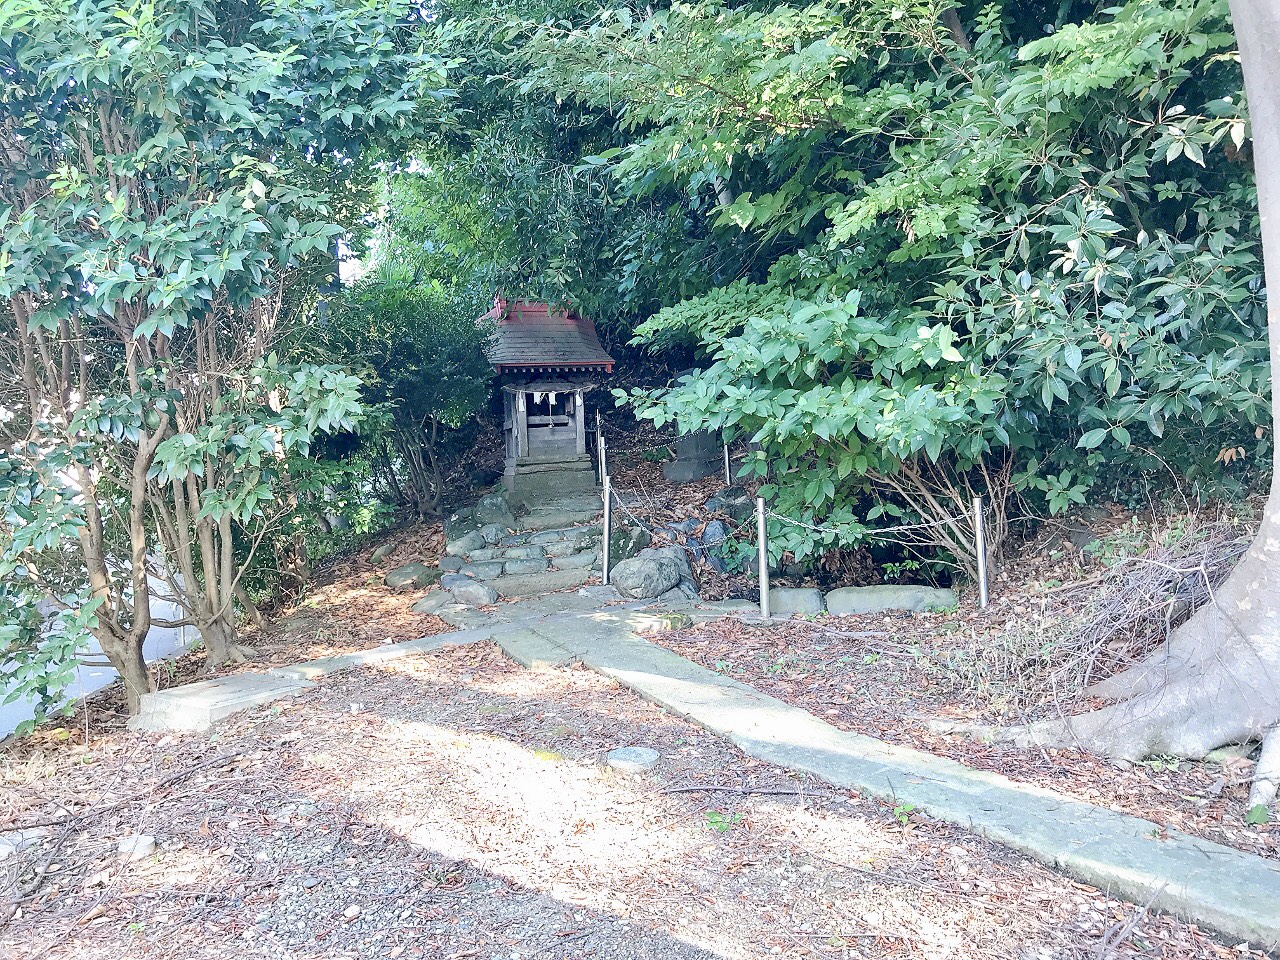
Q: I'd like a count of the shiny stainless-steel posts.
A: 6